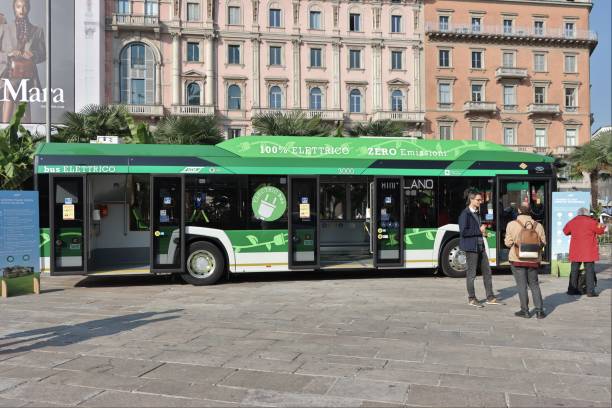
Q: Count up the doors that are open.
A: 3